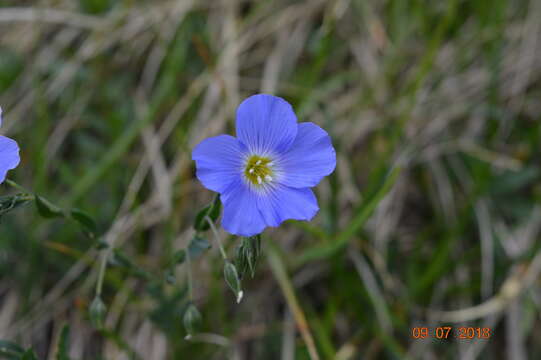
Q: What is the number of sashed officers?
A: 0